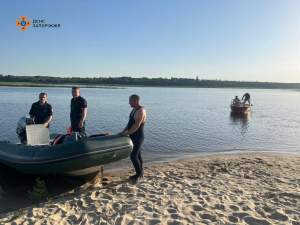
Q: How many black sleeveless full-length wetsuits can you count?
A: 1